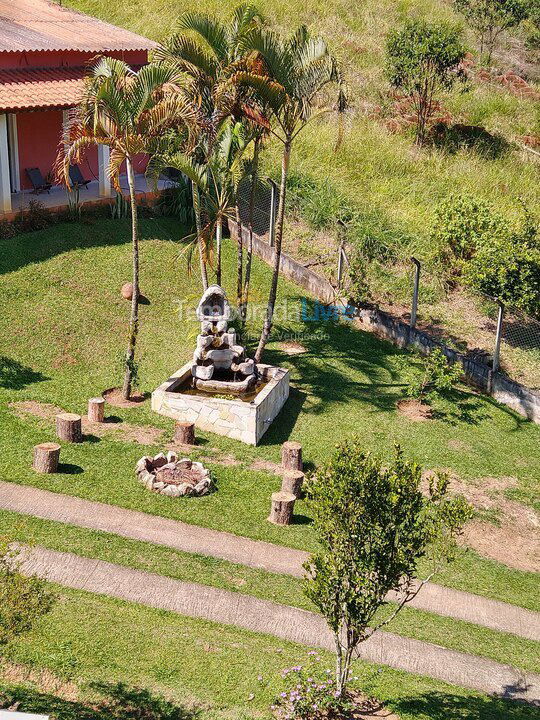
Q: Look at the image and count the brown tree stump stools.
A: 7